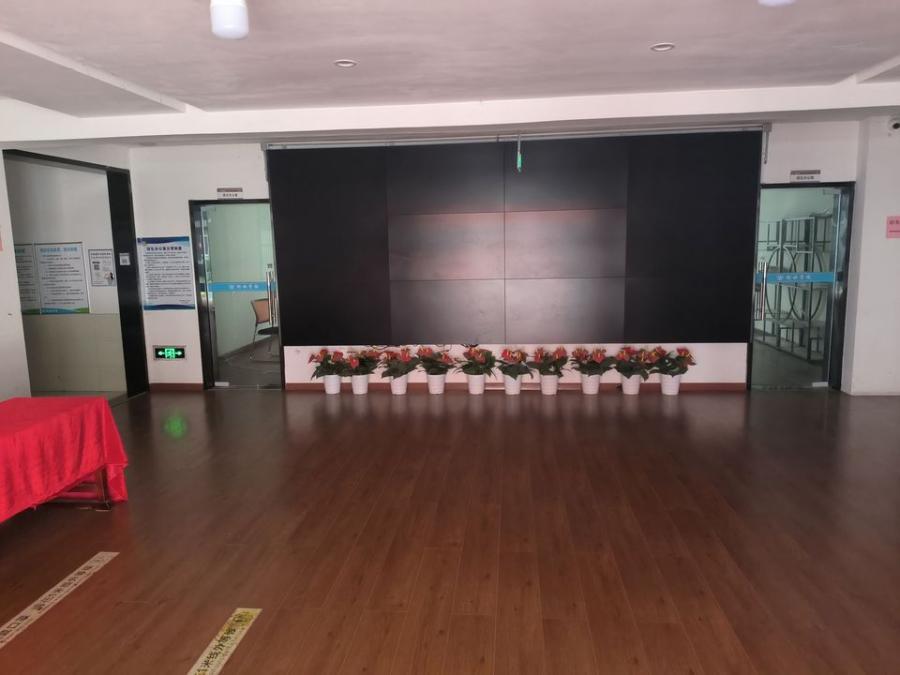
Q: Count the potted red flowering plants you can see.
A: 10